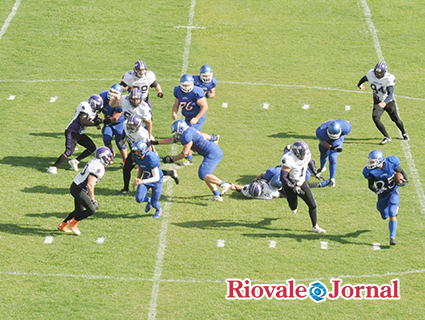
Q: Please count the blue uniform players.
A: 8